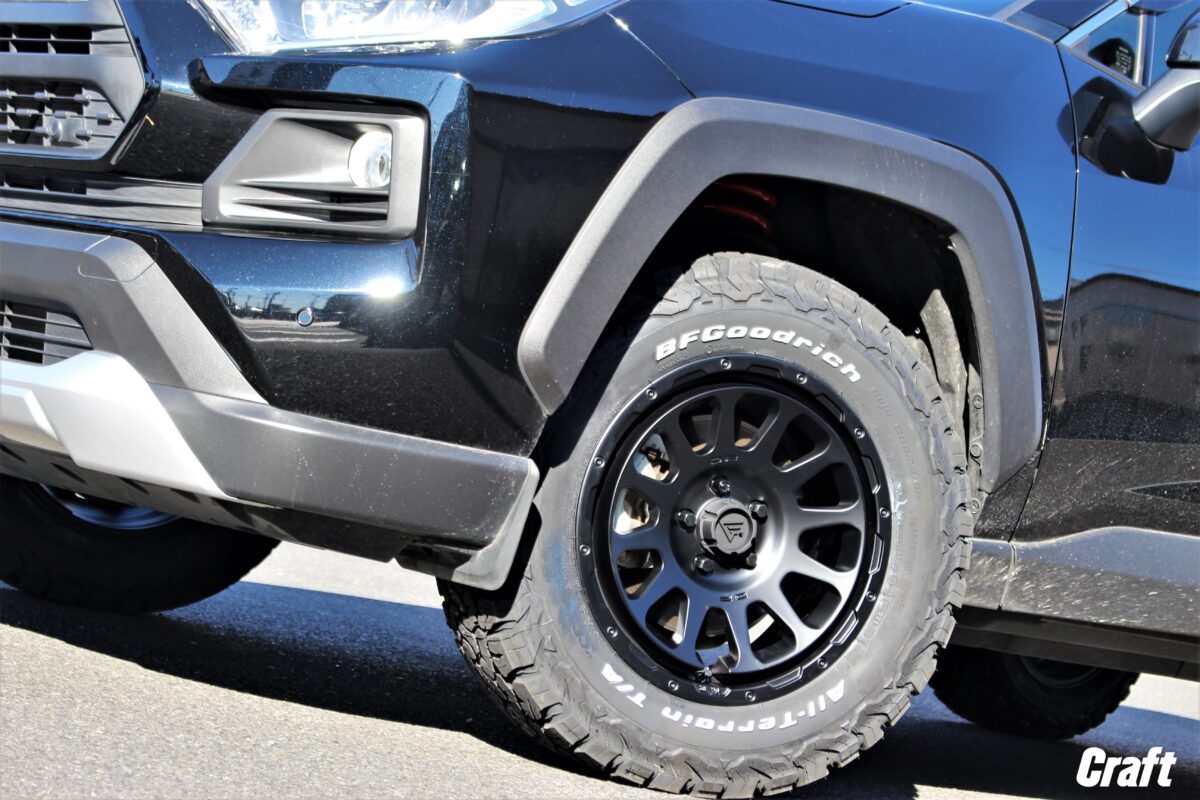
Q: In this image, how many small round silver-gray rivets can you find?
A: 12